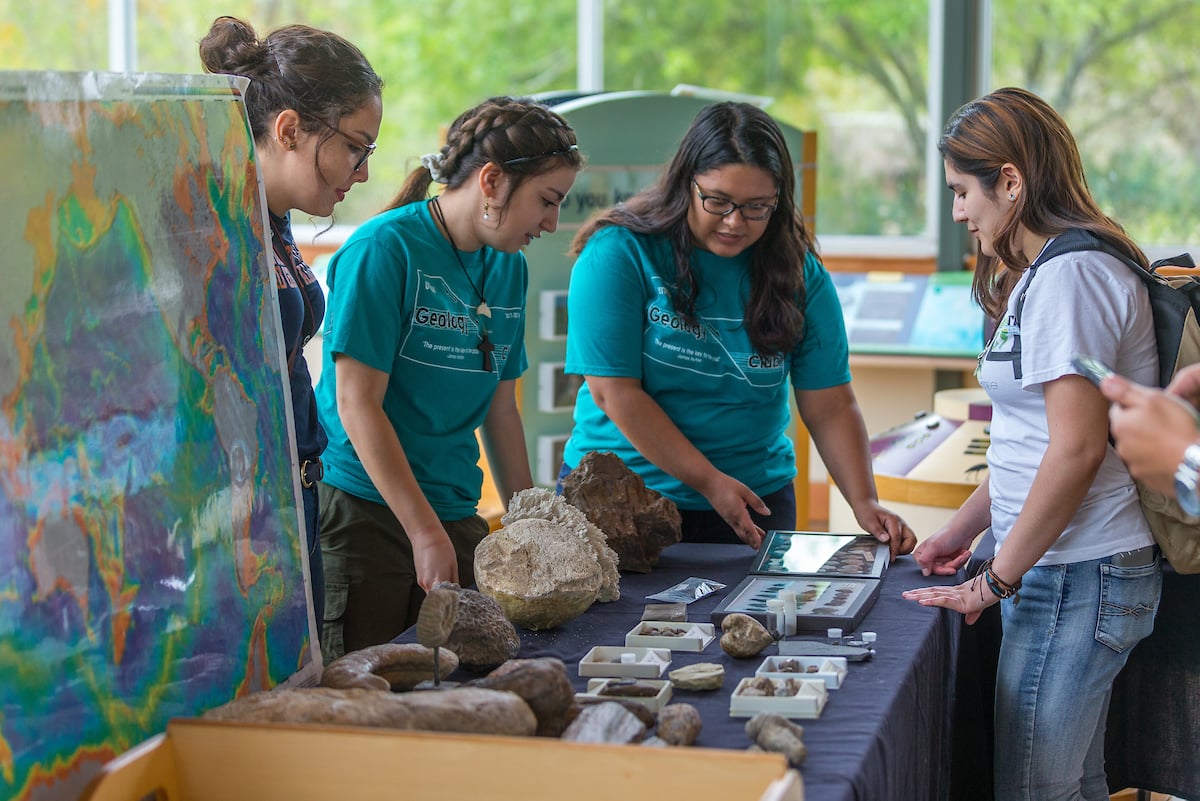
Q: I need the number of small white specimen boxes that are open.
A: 5